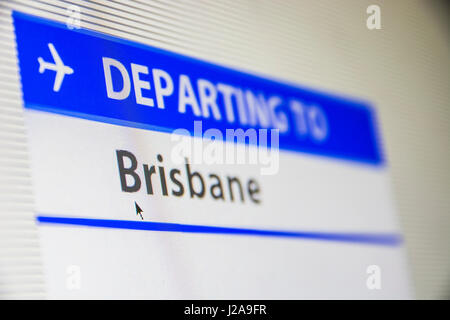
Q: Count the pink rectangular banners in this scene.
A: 0